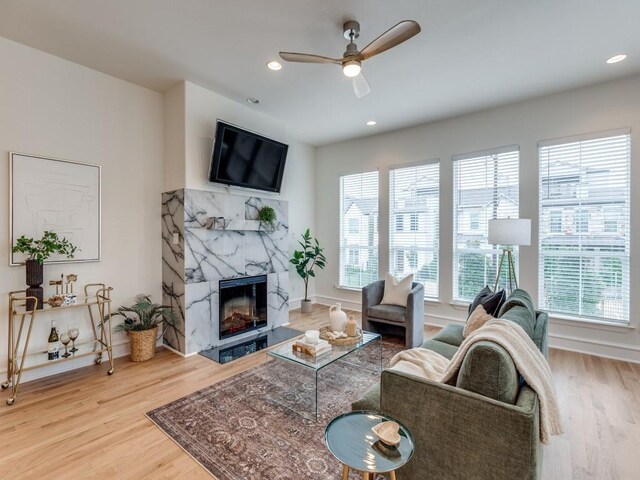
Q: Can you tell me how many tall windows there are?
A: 4